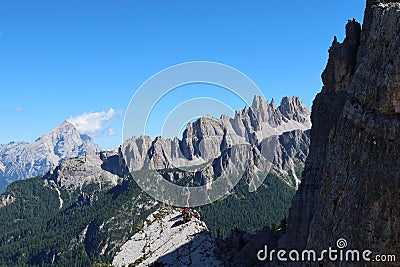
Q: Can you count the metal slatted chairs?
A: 0